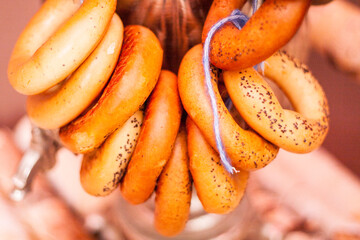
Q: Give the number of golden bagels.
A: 10